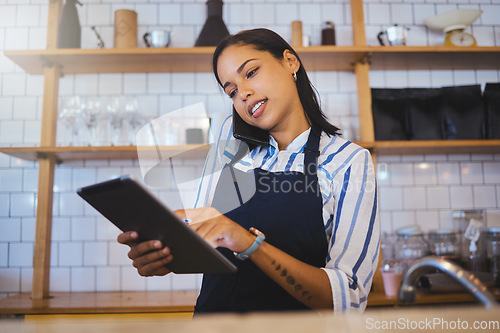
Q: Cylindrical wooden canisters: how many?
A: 2